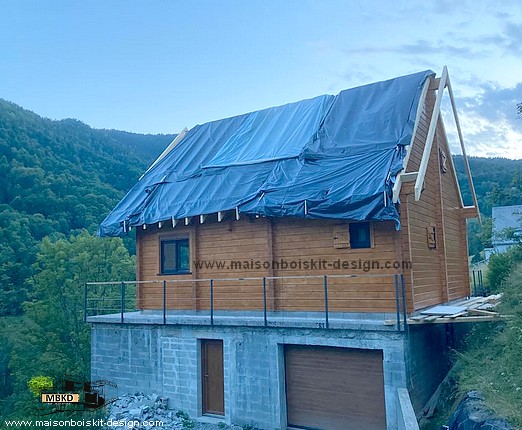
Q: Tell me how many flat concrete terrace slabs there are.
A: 1